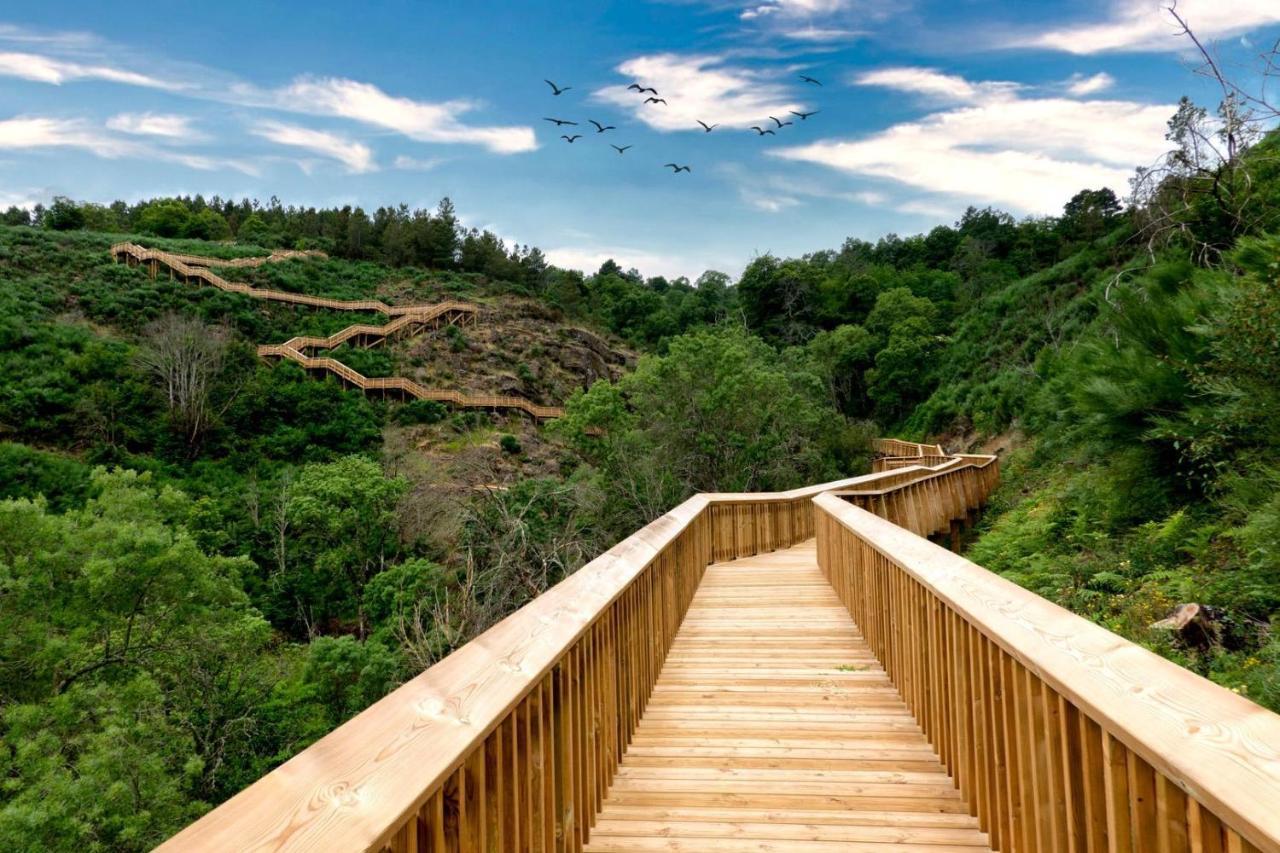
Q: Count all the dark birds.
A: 13